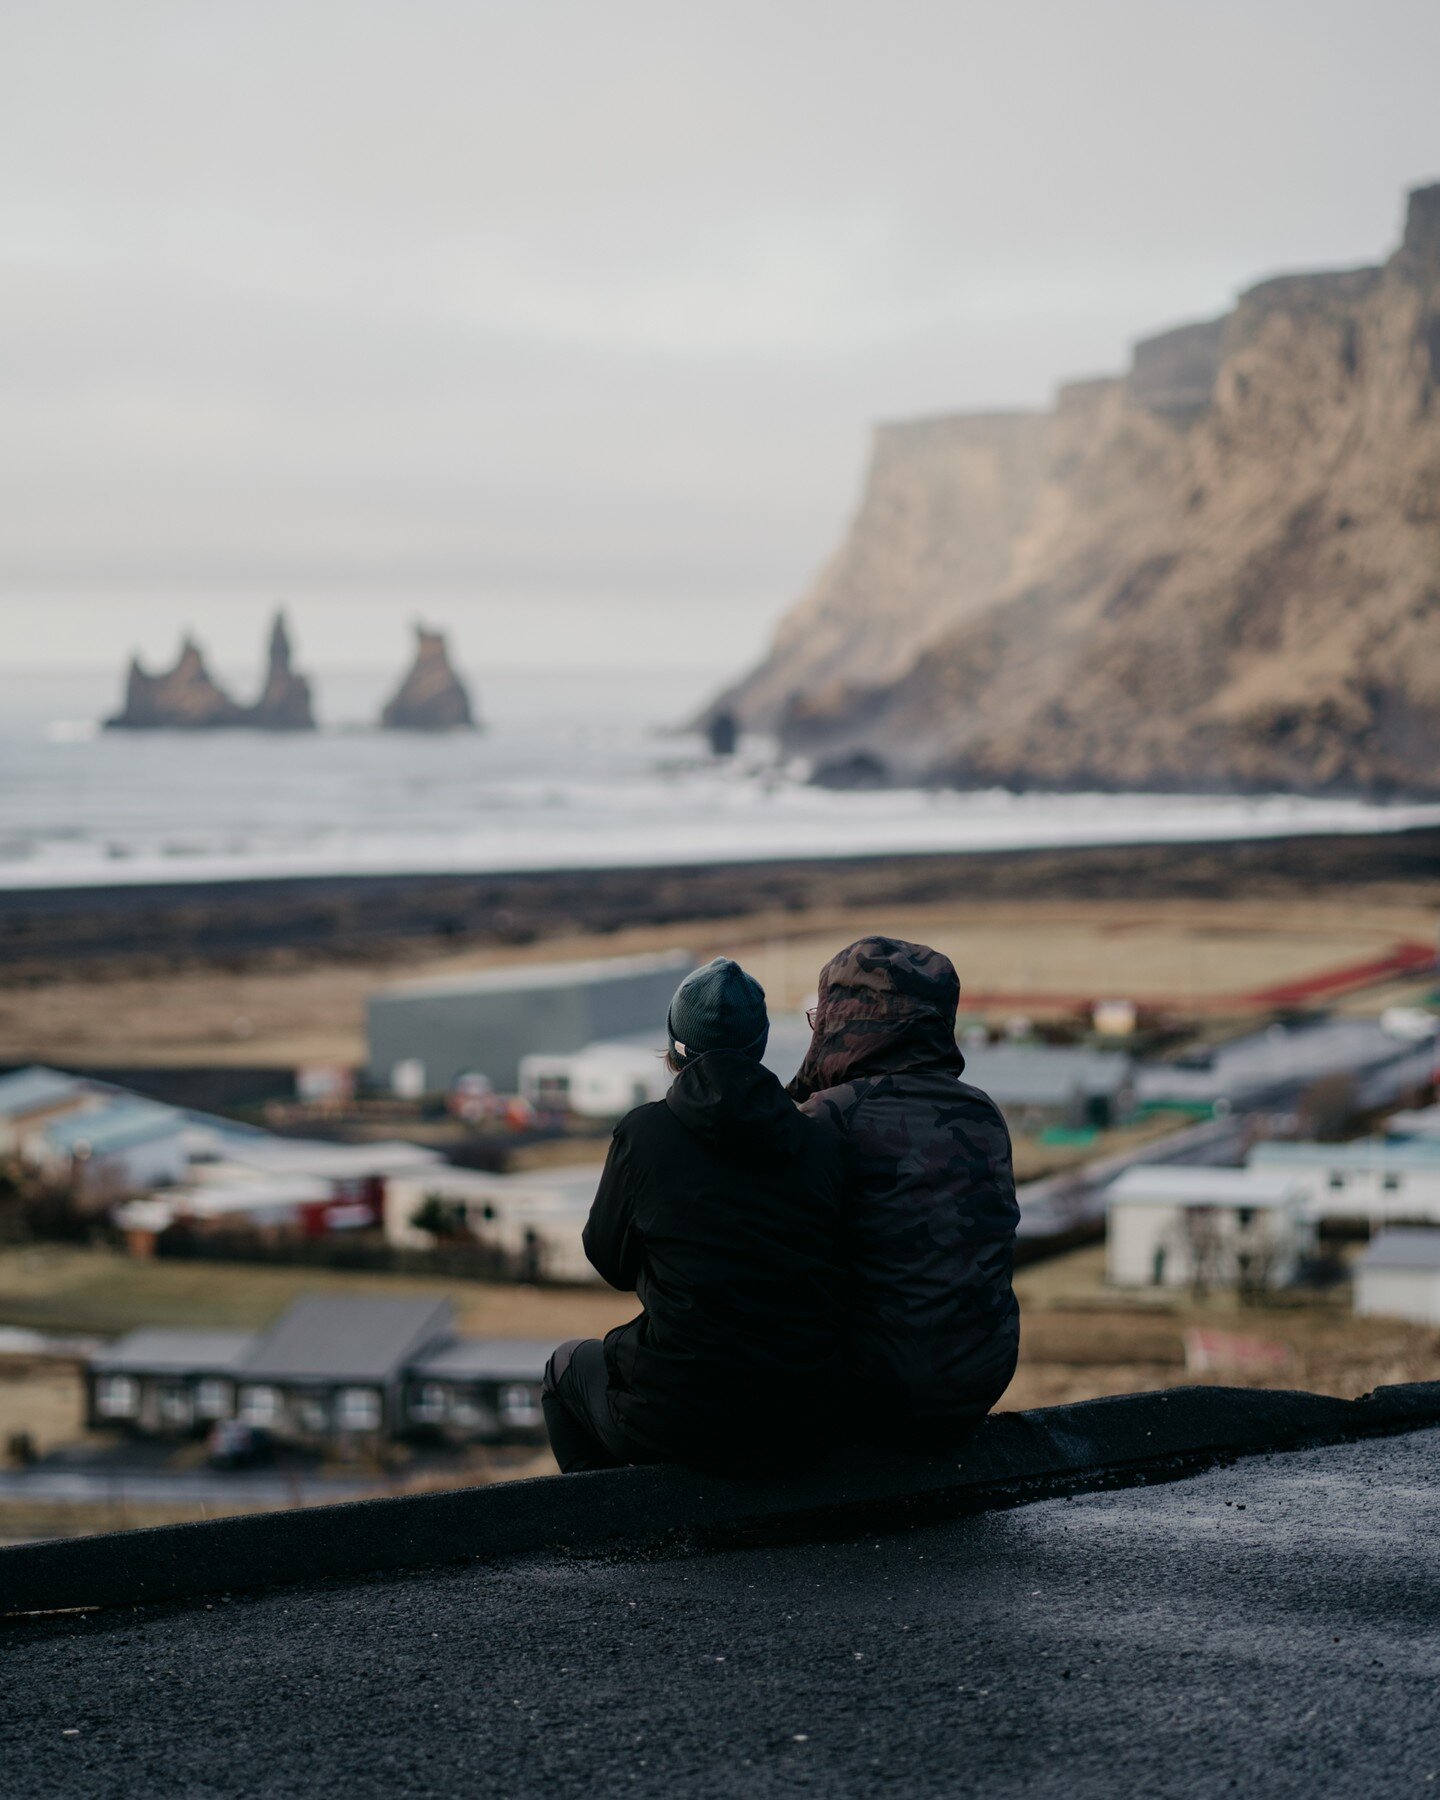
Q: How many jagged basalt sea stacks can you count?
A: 3